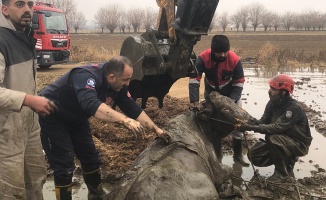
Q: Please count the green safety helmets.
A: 0